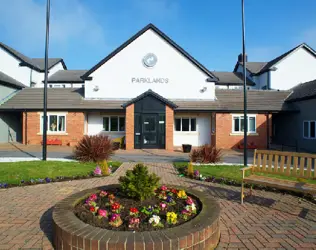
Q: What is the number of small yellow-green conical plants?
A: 2